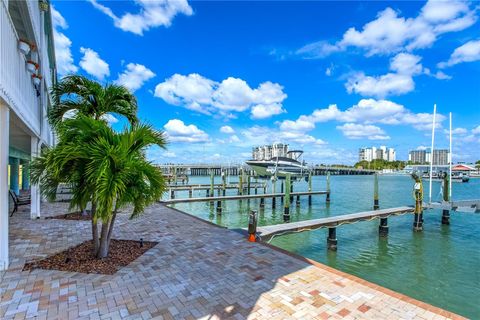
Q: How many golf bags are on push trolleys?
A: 0